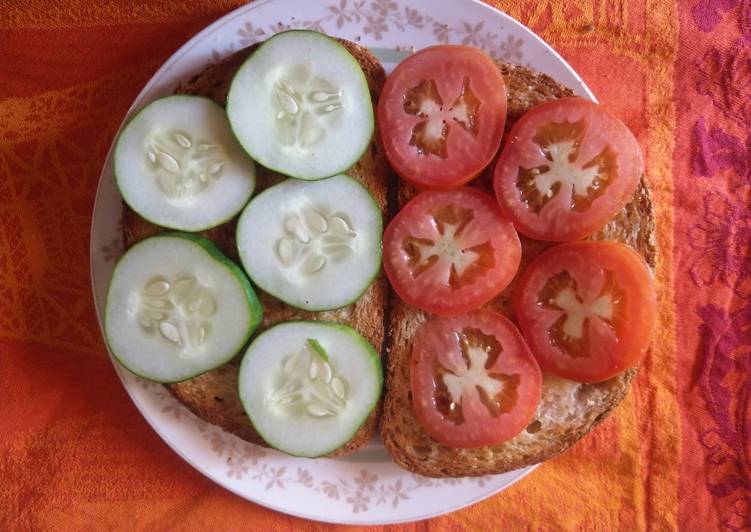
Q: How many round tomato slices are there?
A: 5